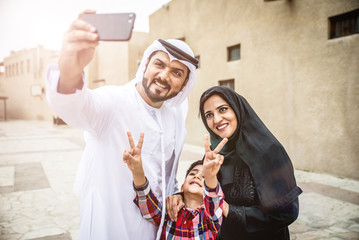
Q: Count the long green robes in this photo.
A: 0